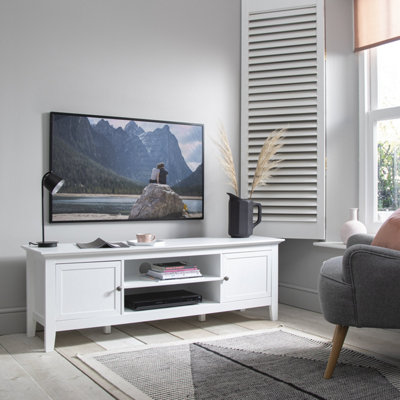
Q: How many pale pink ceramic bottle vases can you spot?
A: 1